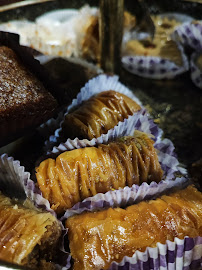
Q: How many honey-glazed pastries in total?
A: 4